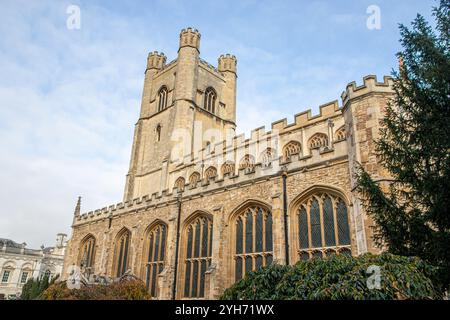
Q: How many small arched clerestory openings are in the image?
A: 9